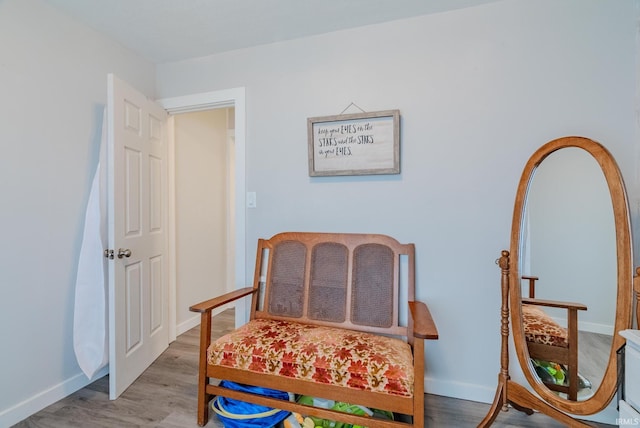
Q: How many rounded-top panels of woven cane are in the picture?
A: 3